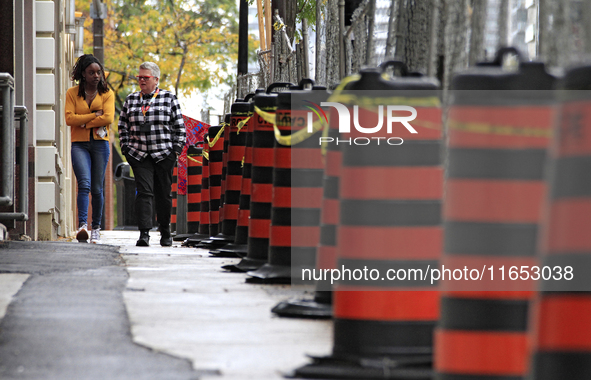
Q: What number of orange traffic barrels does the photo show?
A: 13